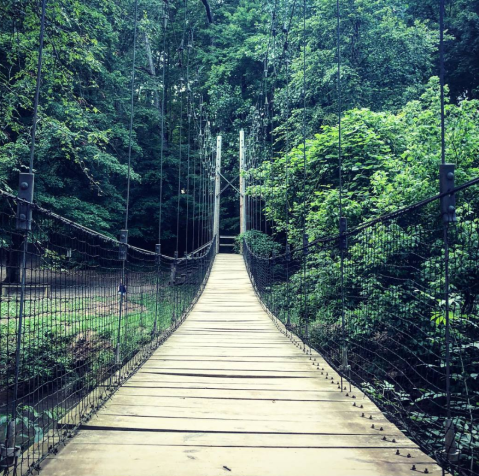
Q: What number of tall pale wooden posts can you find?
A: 2